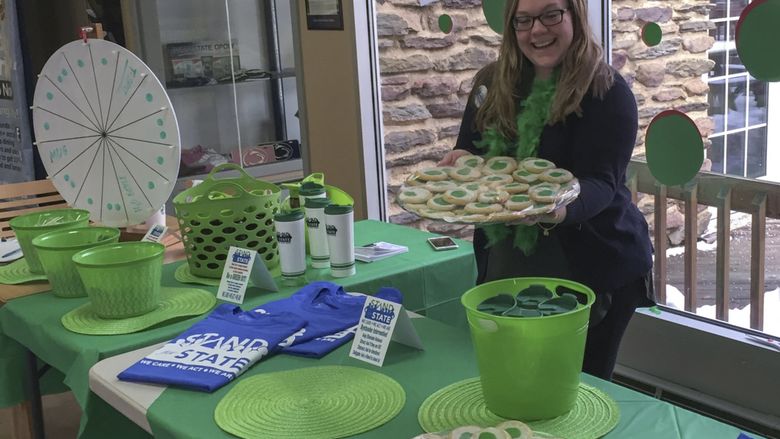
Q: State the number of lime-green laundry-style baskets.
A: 1